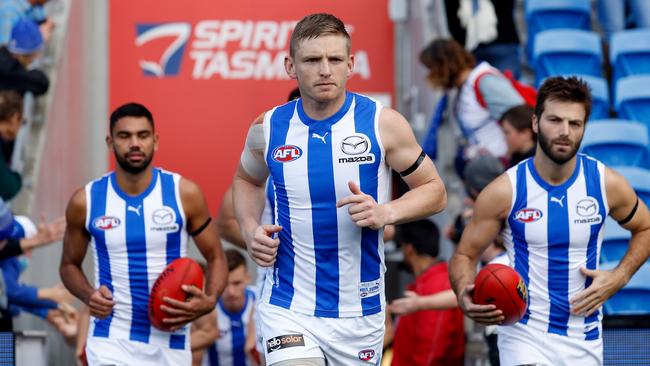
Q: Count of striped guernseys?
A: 4